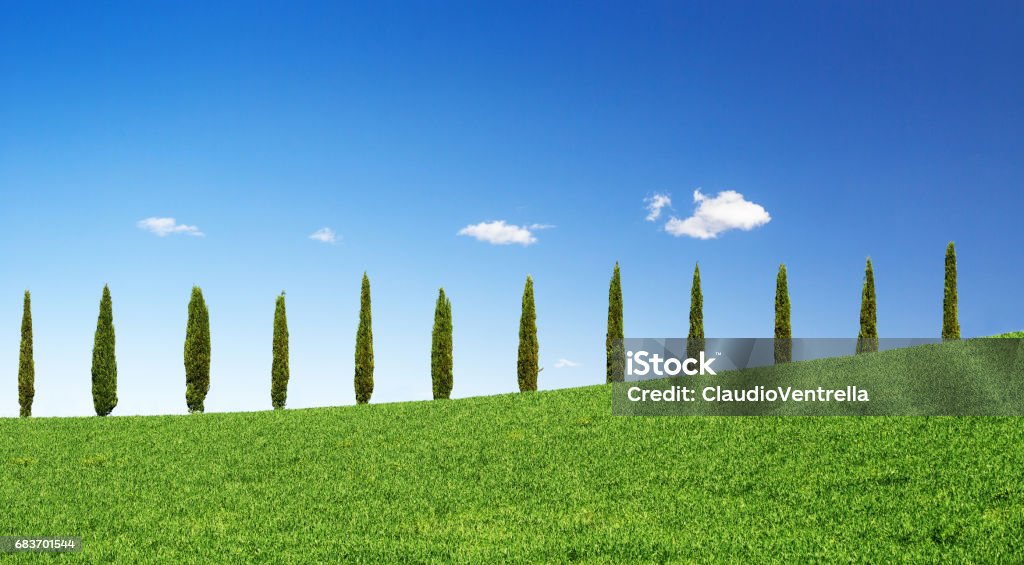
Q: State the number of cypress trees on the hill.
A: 12